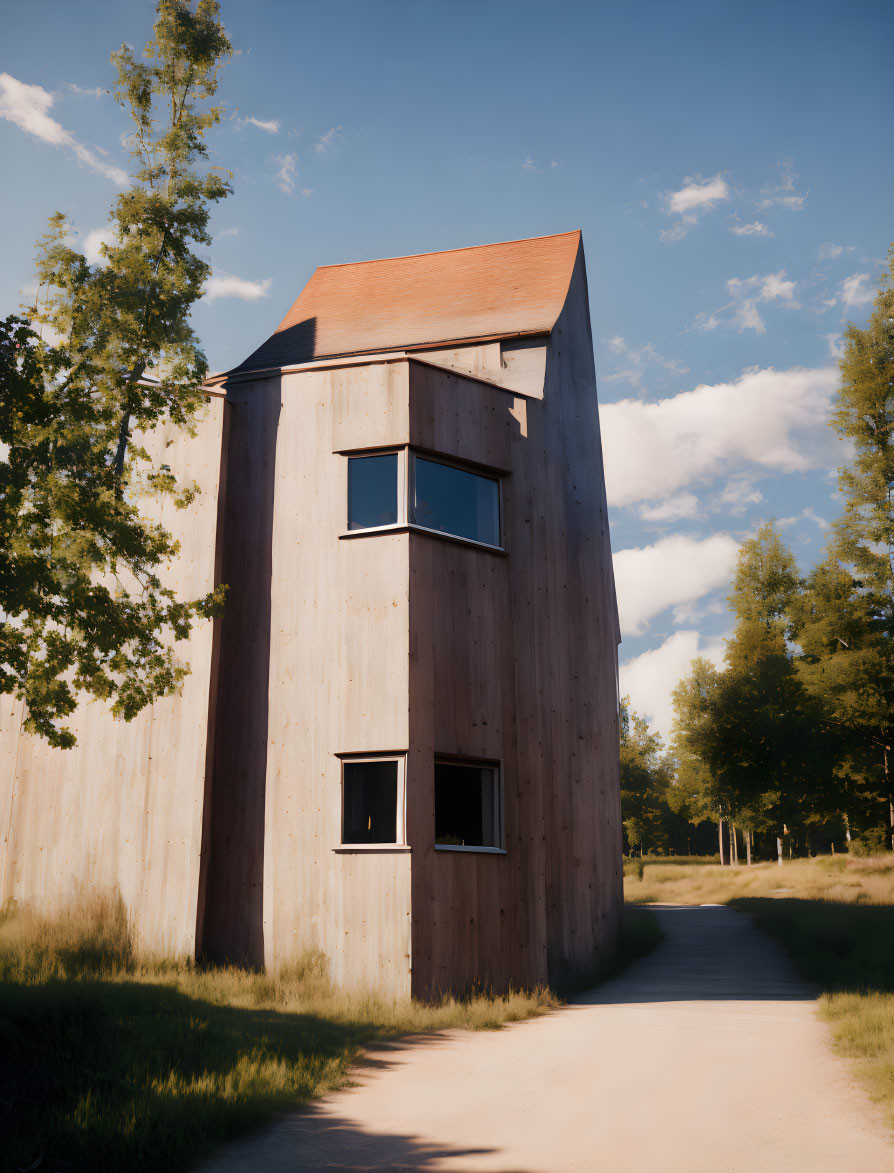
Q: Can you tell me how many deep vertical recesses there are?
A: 1